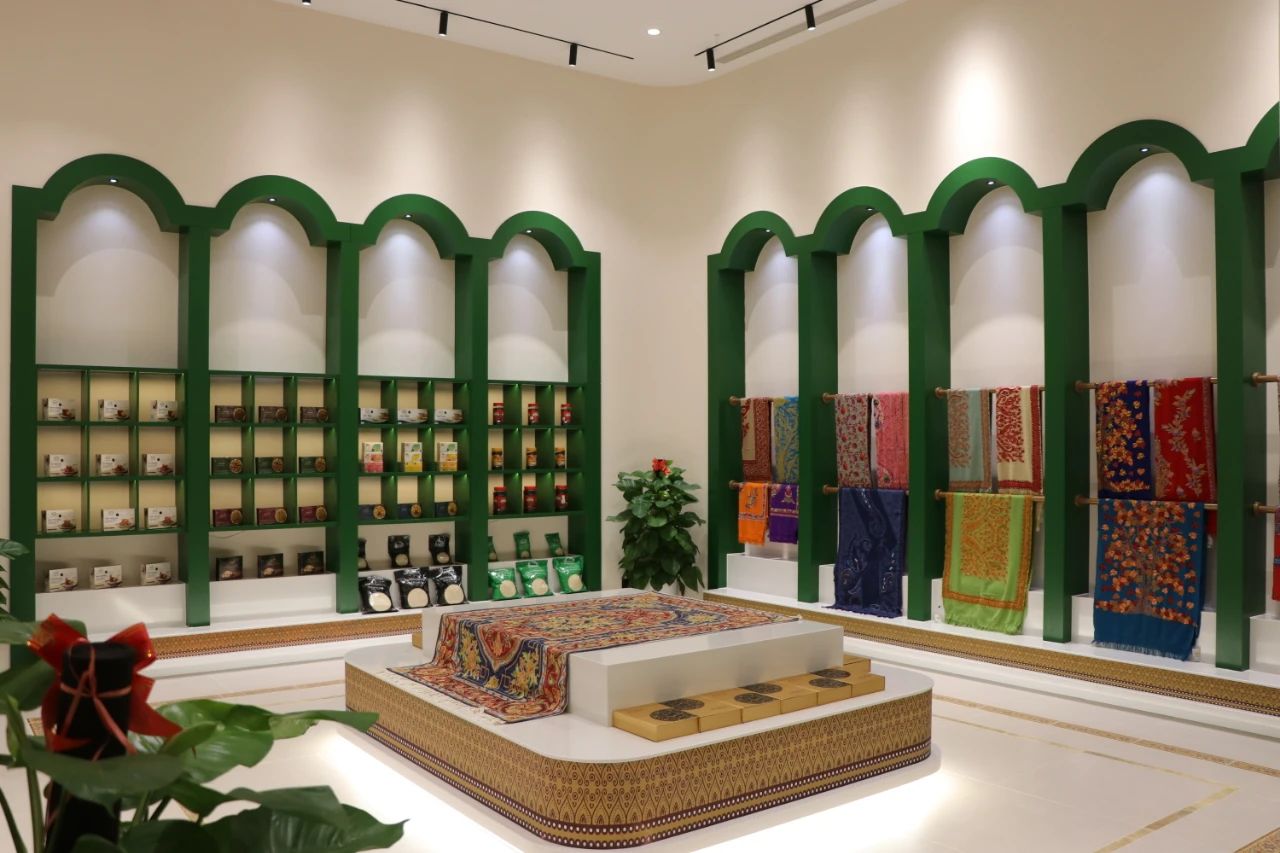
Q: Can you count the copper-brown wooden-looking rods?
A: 10